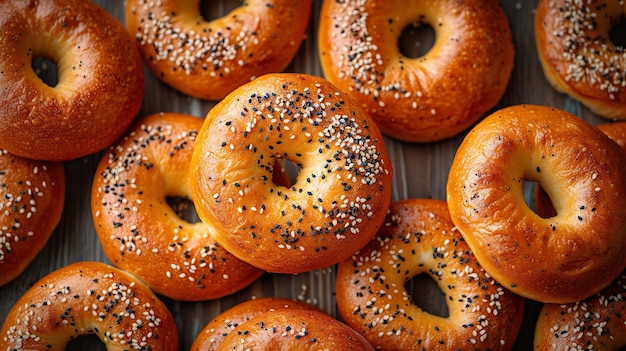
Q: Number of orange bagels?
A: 14